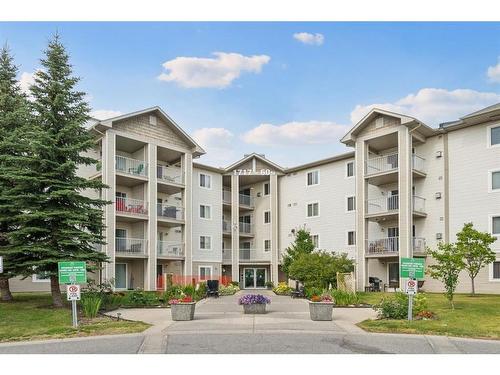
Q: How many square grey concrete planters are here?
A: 3